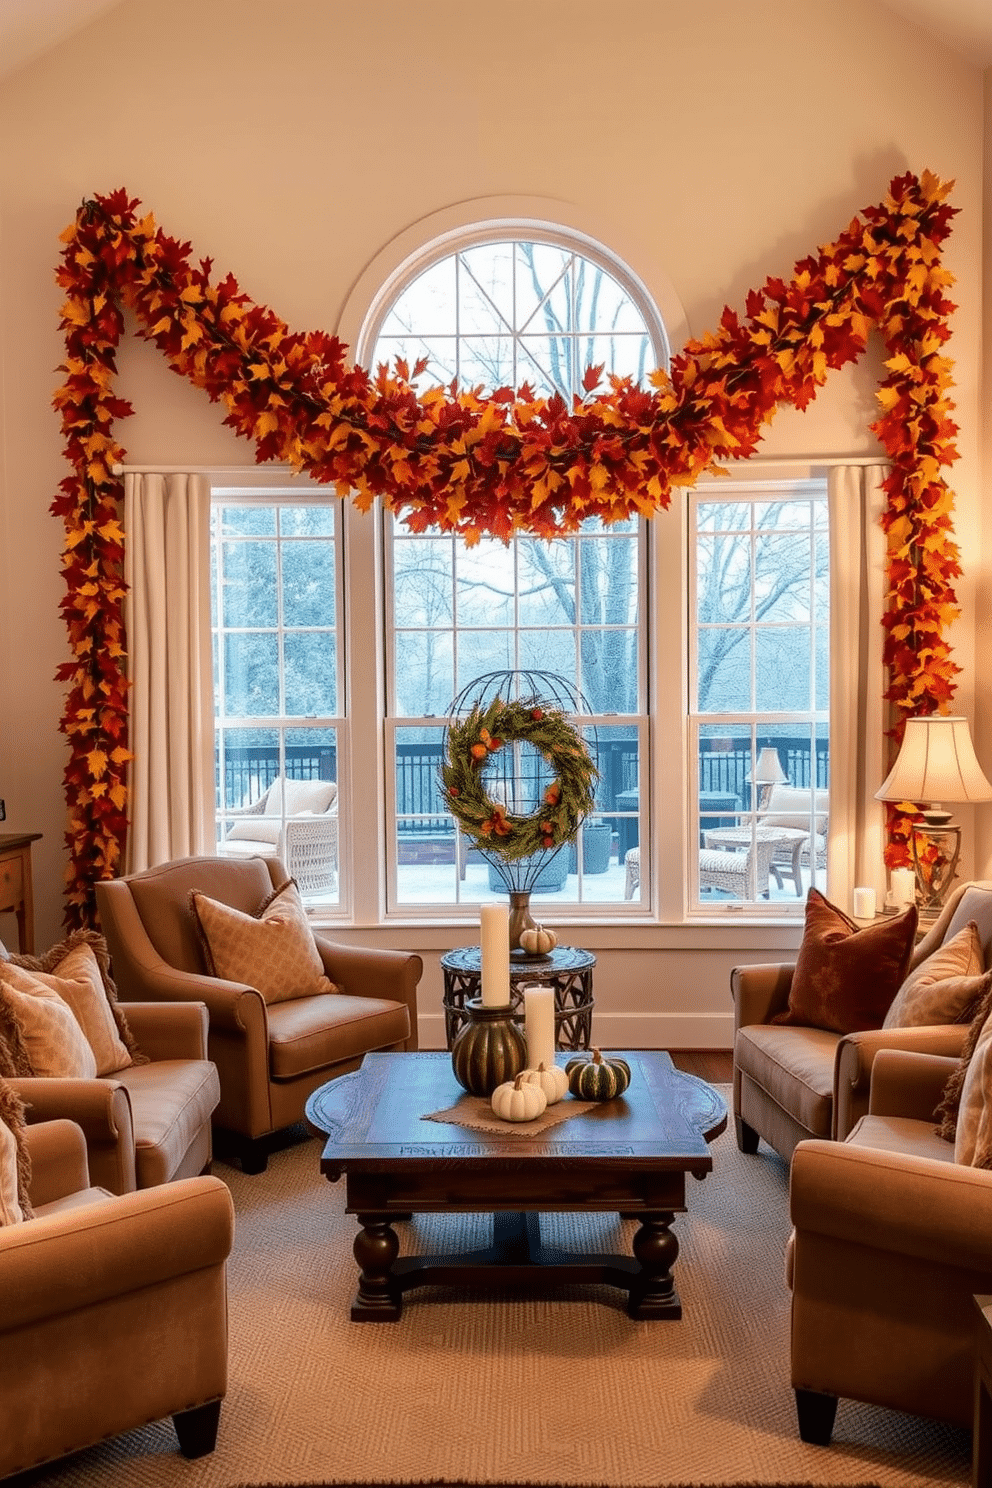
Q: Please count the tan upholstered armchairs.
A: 5